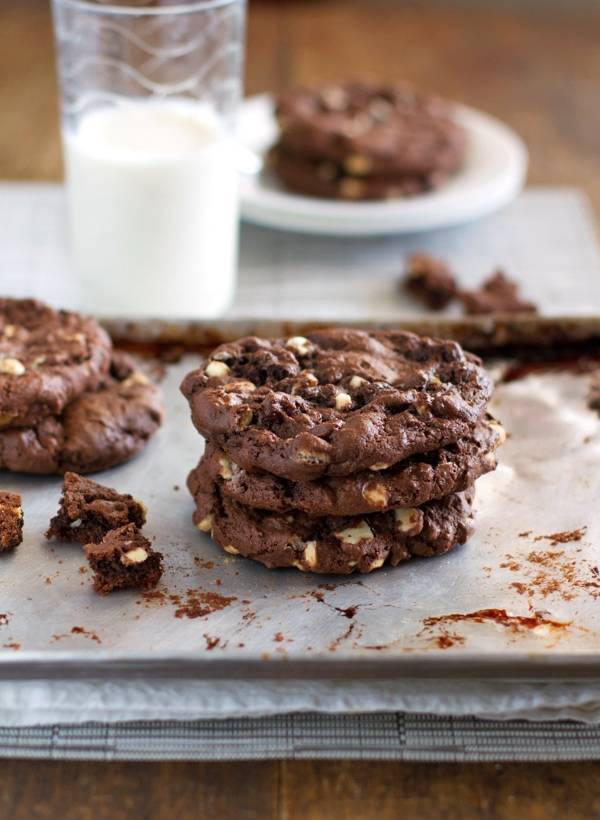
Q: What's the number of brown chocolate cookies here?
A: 7